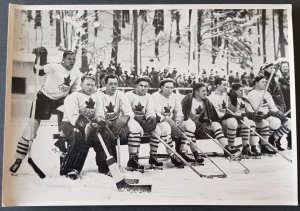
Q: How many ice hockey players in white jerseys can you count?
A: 9